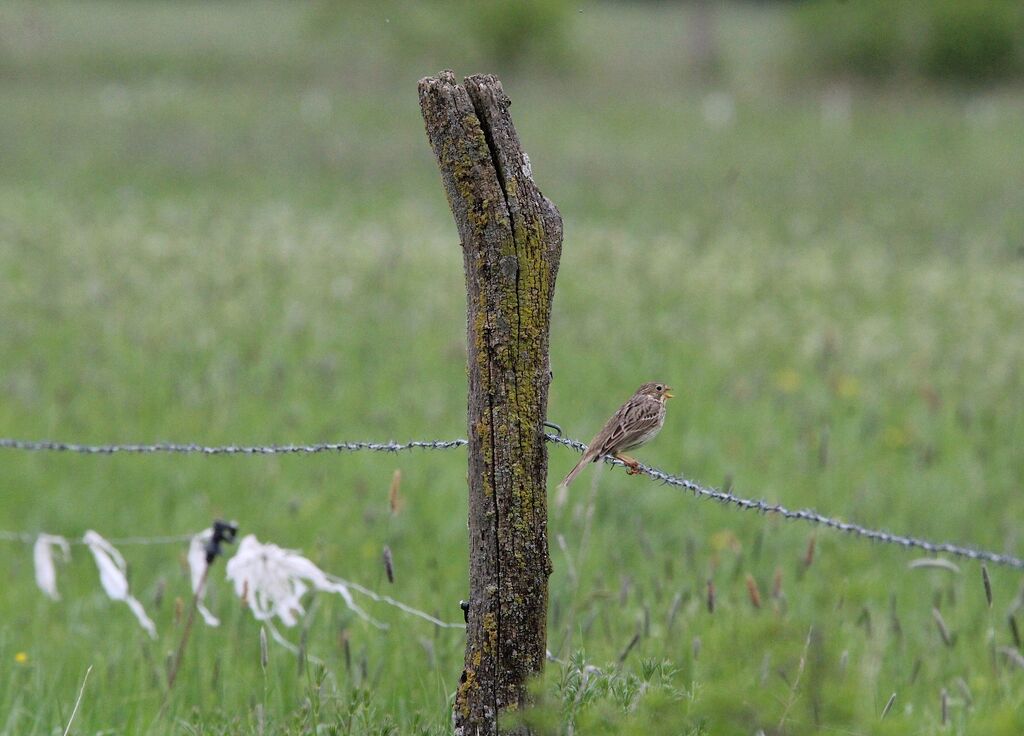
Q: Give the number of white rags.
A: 4